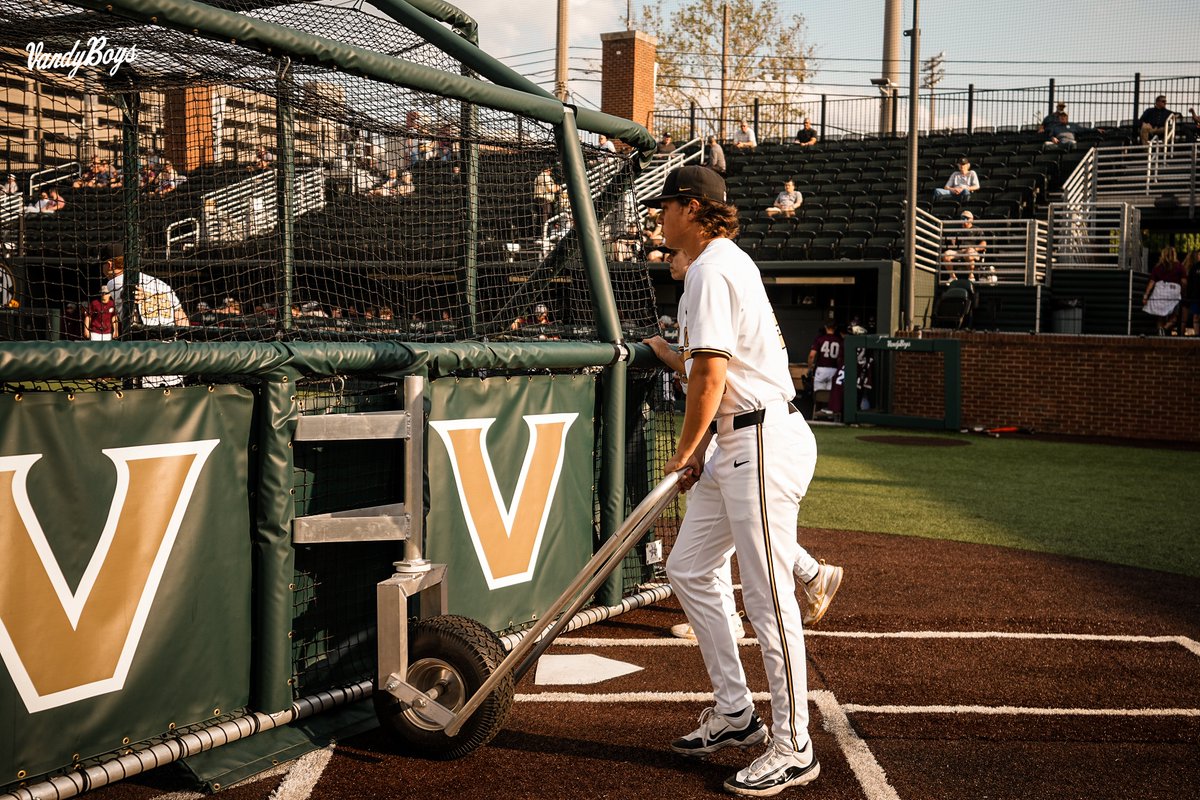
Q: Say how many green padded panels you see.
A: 2